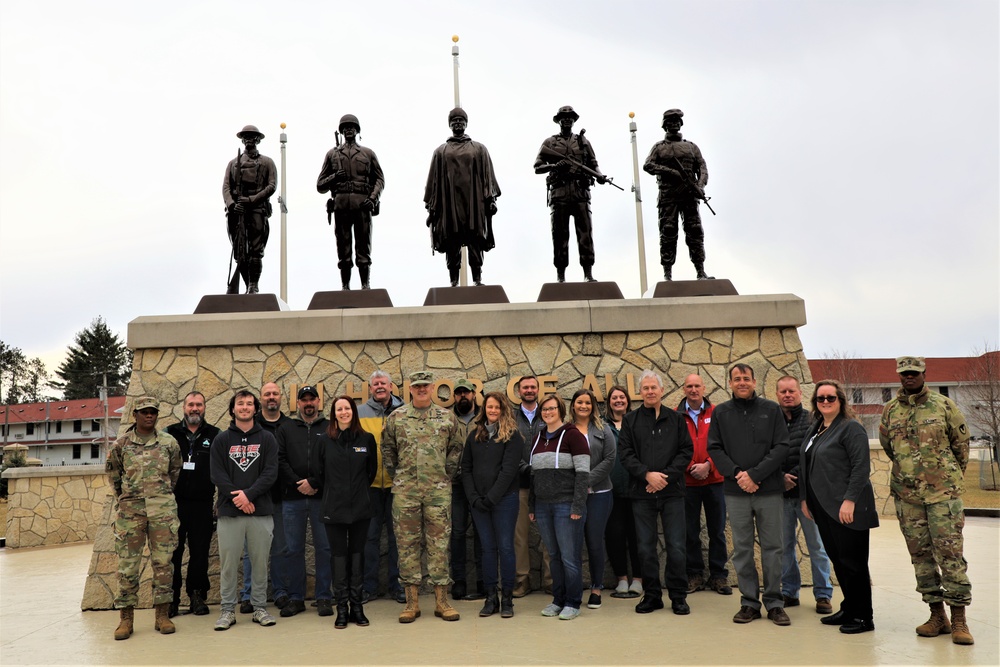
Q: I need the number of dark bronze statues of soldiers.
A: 5